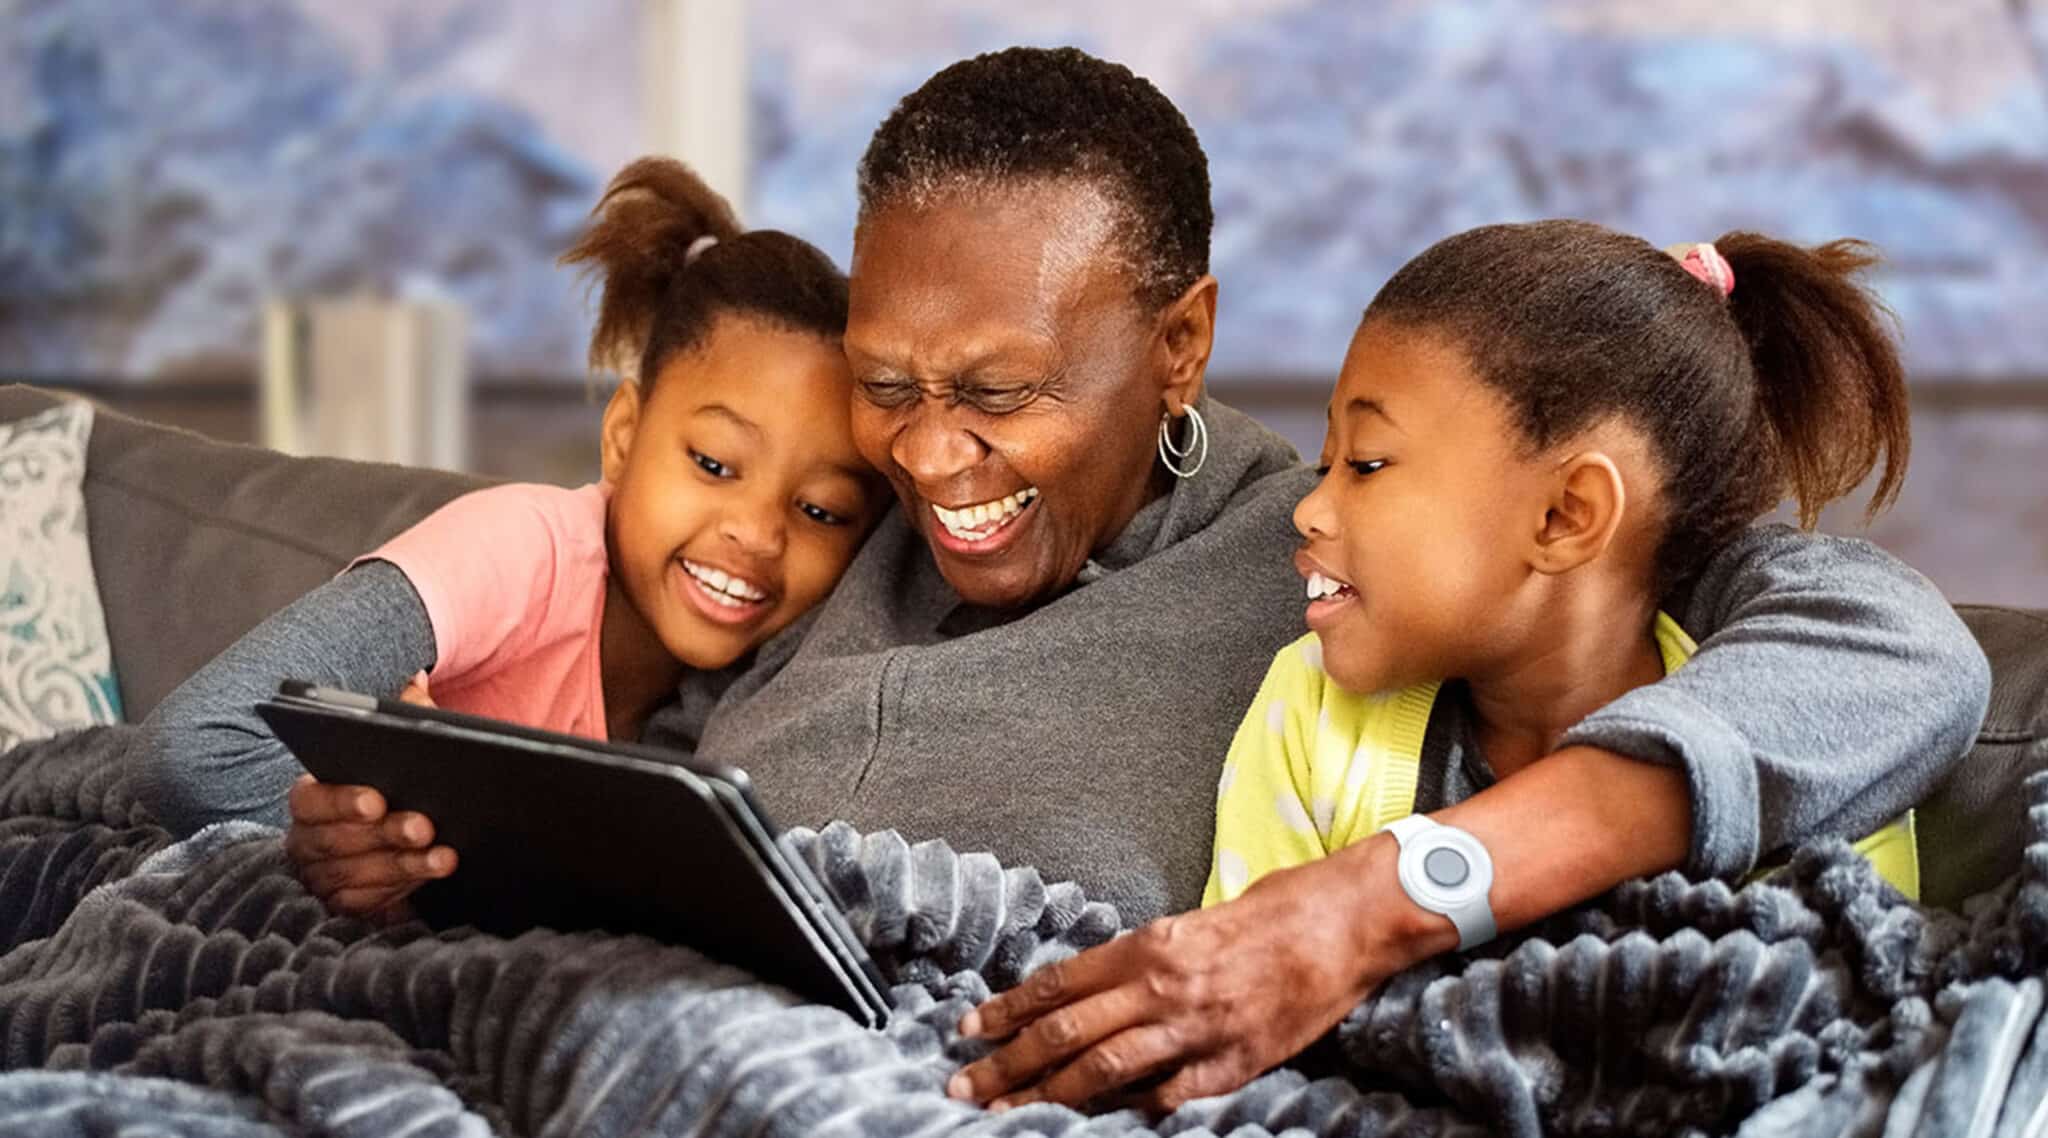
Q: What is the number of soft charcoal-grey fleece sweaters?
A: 1